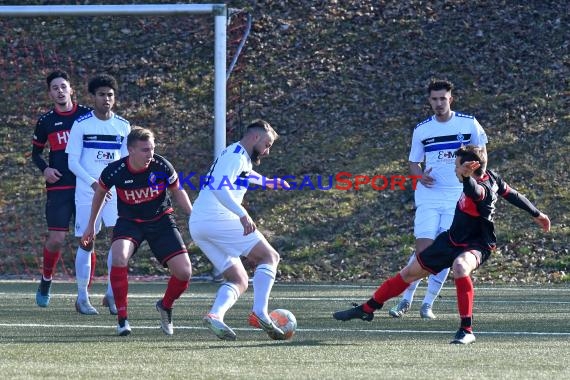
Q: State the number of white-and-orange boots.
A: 2